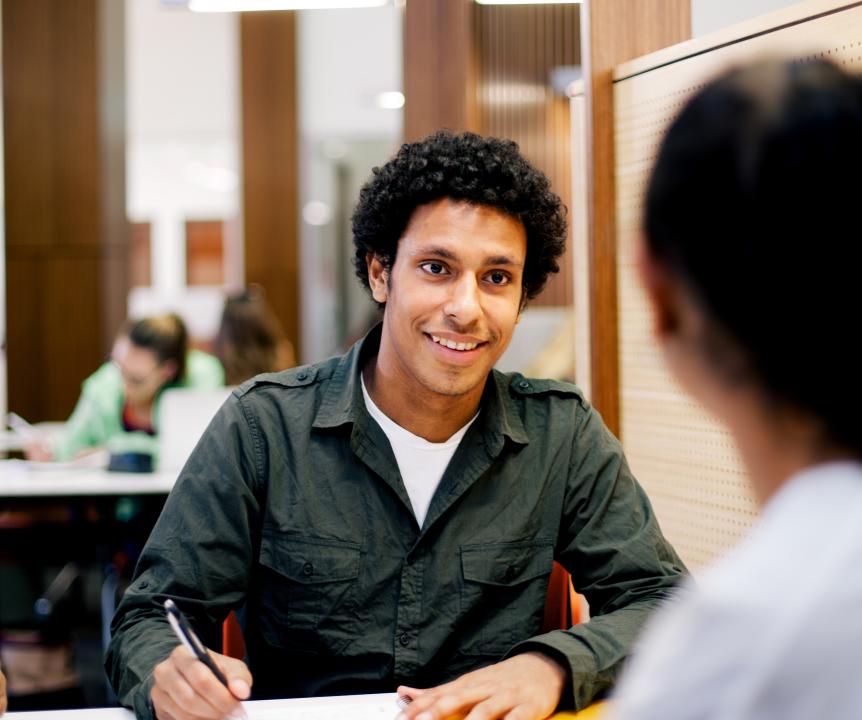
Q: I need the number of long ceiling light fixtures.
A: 2